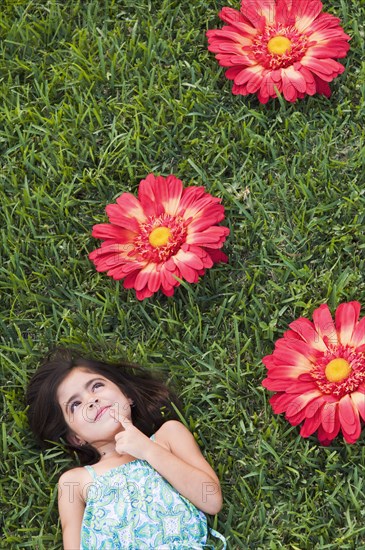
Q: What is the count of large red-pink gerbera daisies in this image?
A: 3